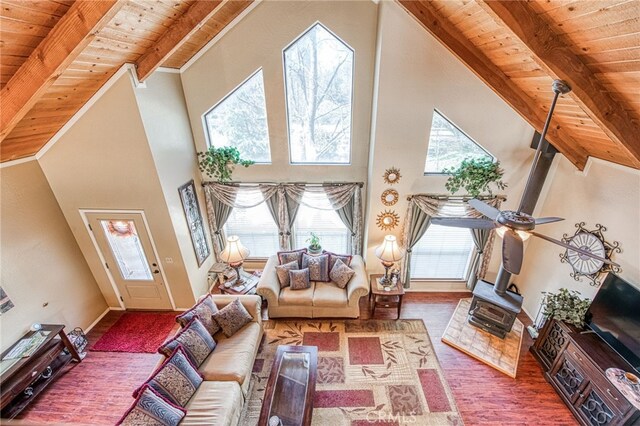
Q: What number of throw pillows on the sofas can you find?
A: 11